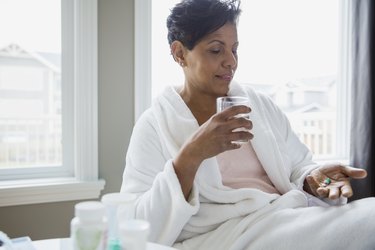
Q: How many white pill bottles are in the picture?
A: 3